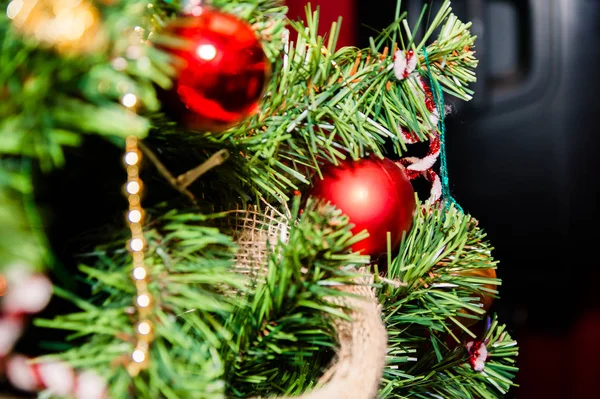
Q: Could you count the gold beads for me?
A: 9